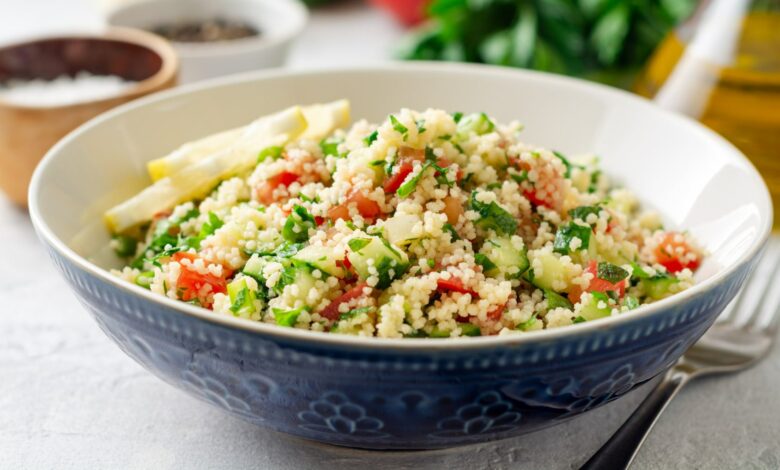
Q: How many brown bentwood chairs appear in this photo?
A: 0